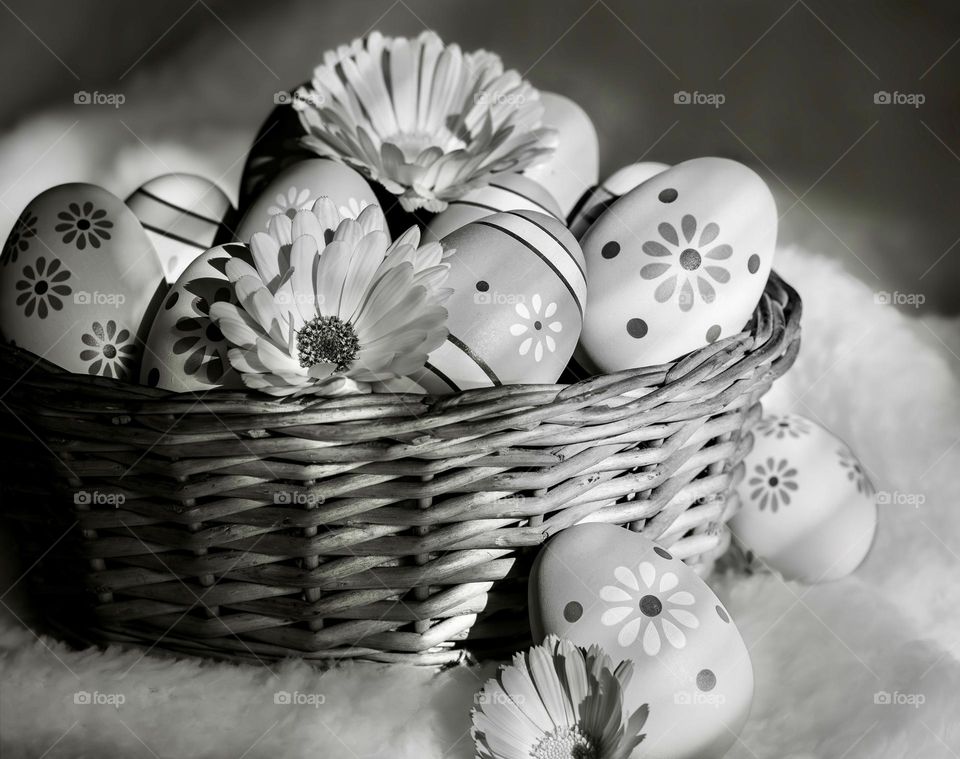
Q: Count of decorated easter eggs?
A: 12